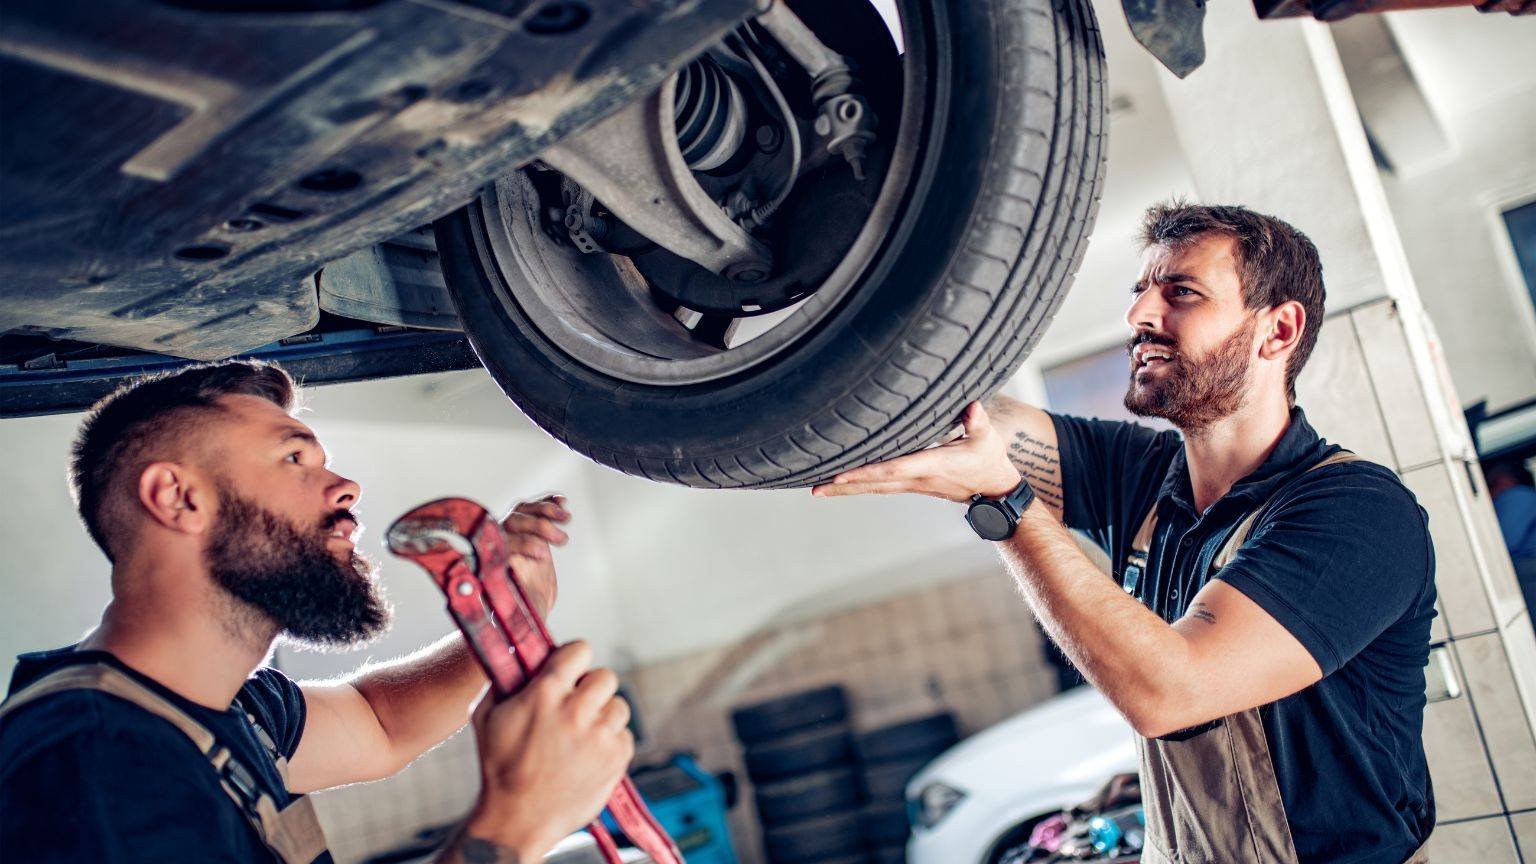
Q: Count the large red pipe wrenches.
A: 1